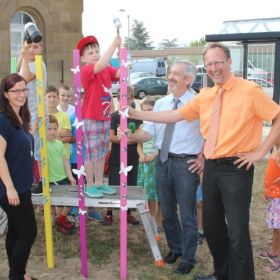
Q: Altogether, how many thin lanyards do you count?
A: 1